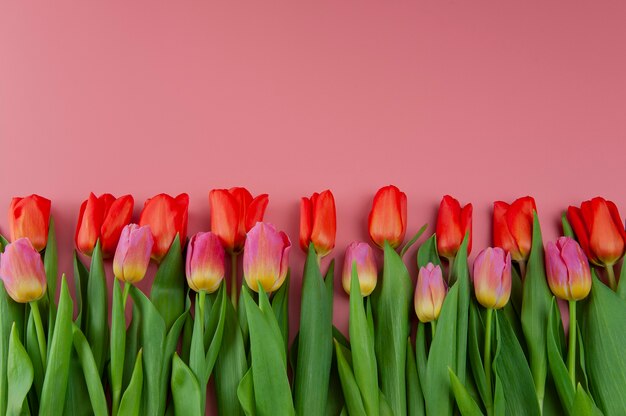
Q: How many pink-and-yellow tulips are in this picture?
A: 8